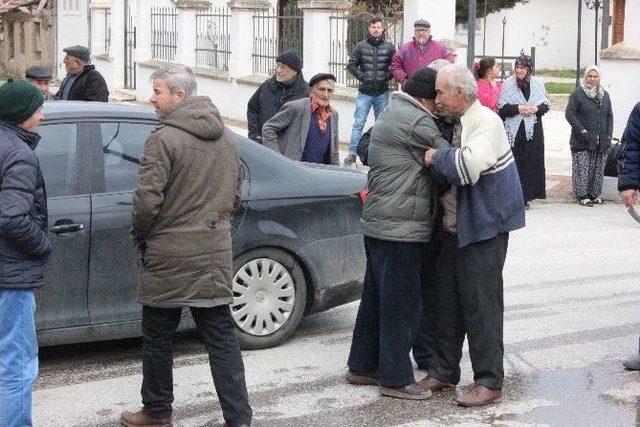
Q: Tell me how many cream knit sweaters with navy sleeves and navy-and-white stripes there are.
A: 1